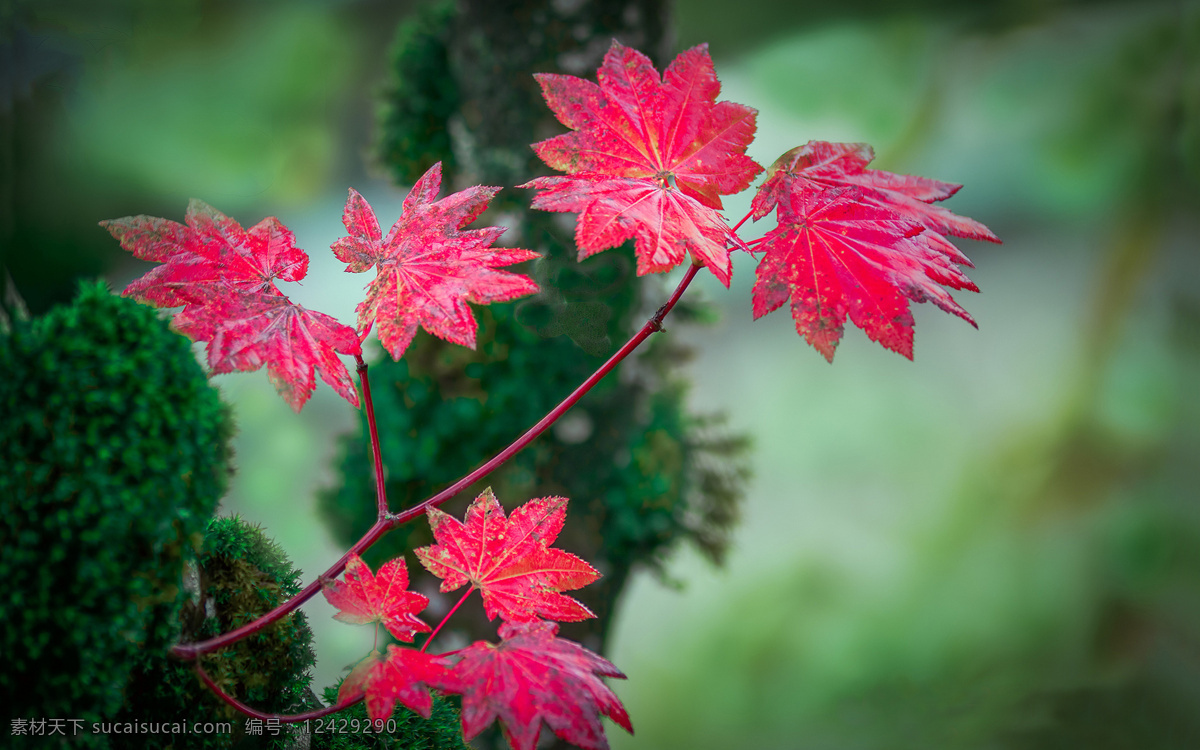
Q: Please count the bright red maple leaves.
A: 11